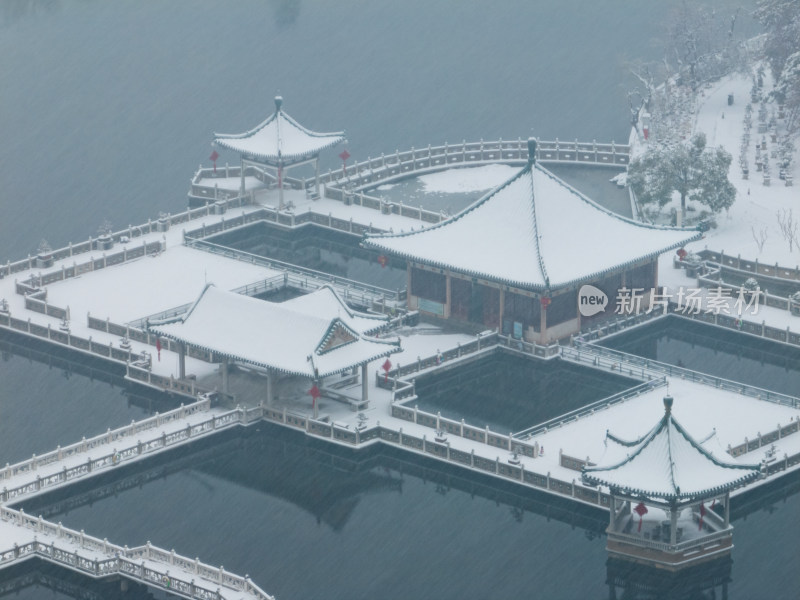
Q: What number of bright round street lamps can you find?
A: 0